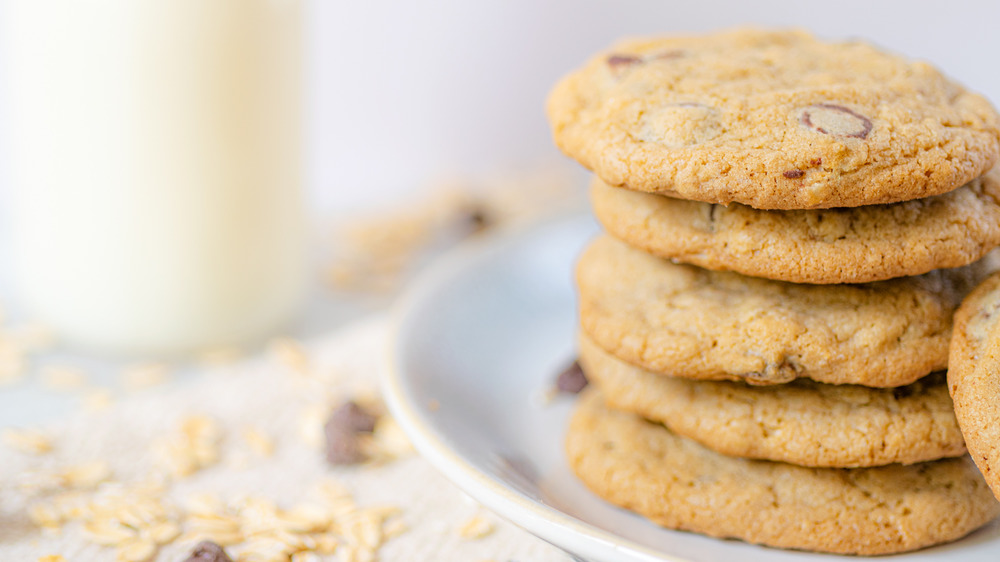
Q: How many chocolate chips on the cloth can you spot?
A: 2